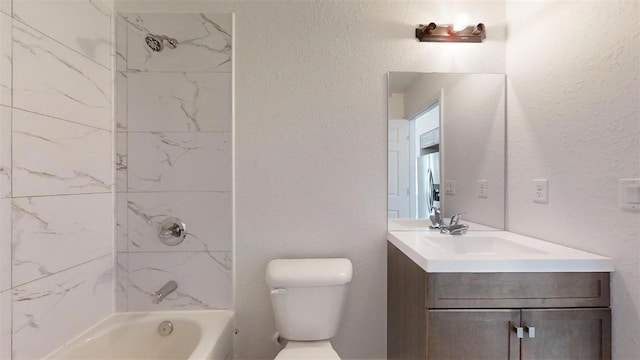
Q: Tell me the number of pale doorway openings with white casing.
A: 1